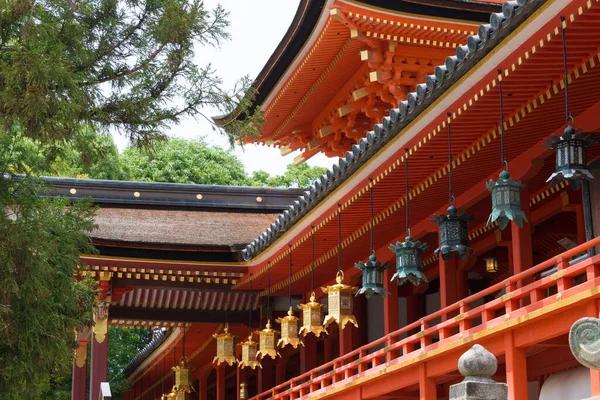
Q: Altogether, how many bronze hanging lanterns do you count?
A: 5